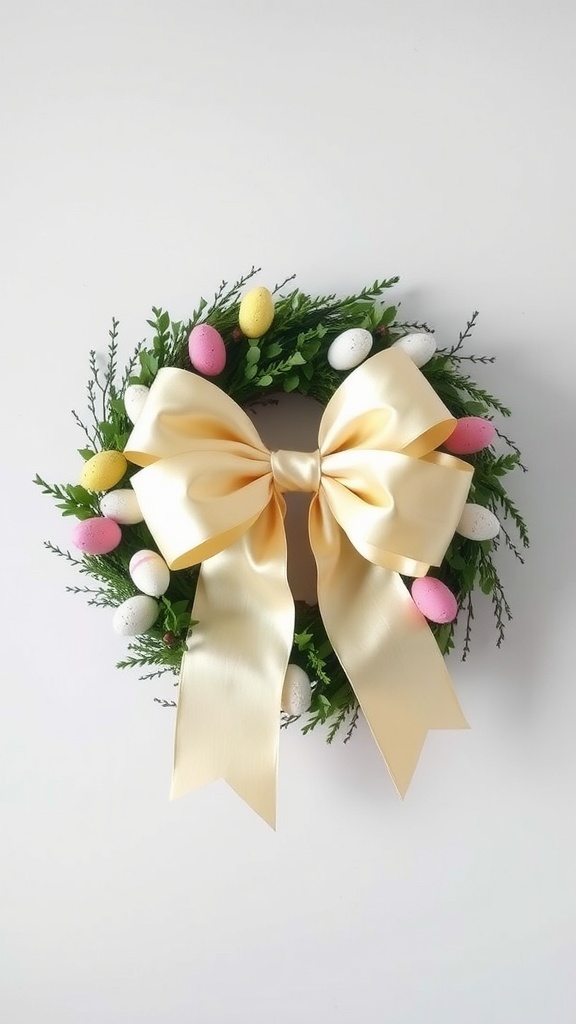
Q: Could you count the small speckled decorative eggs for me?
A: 14